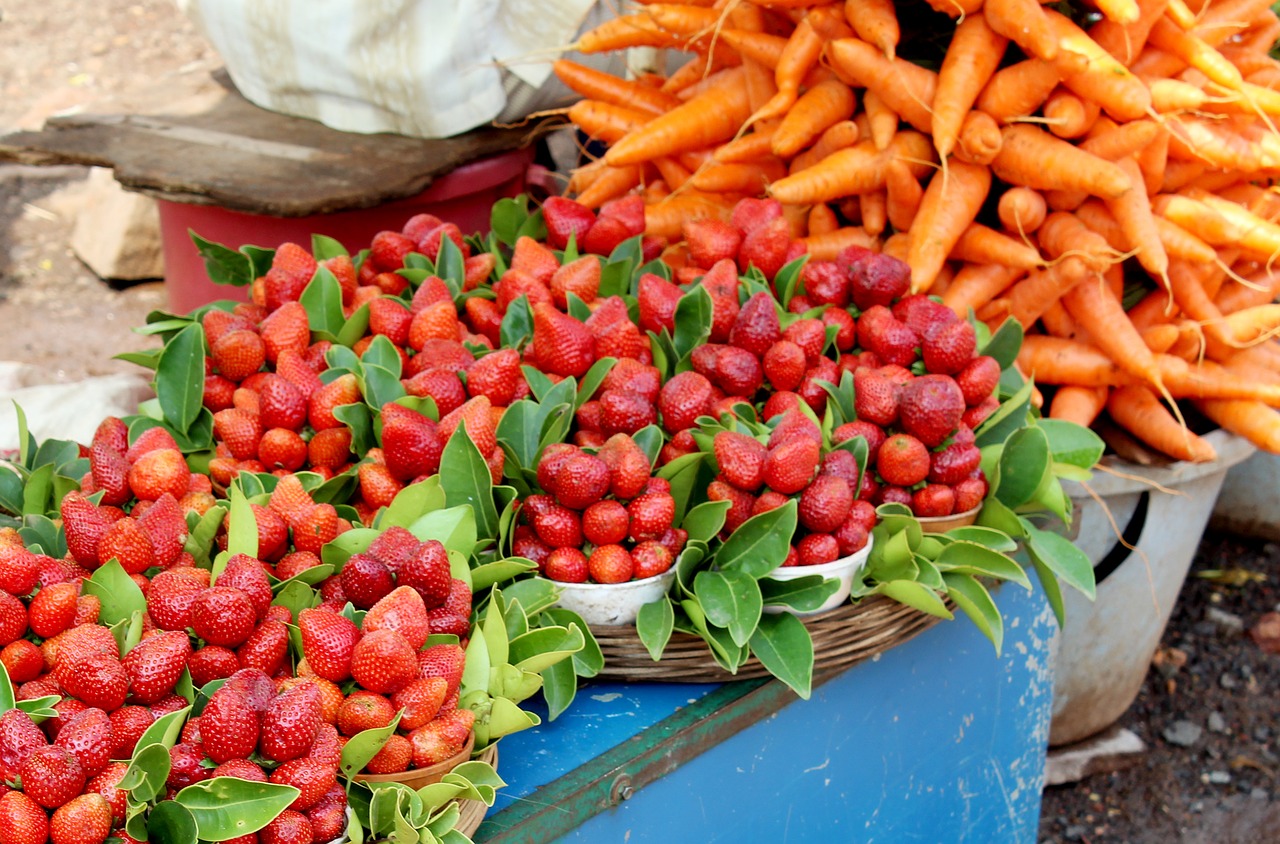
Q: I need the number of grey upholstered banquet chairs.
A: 0